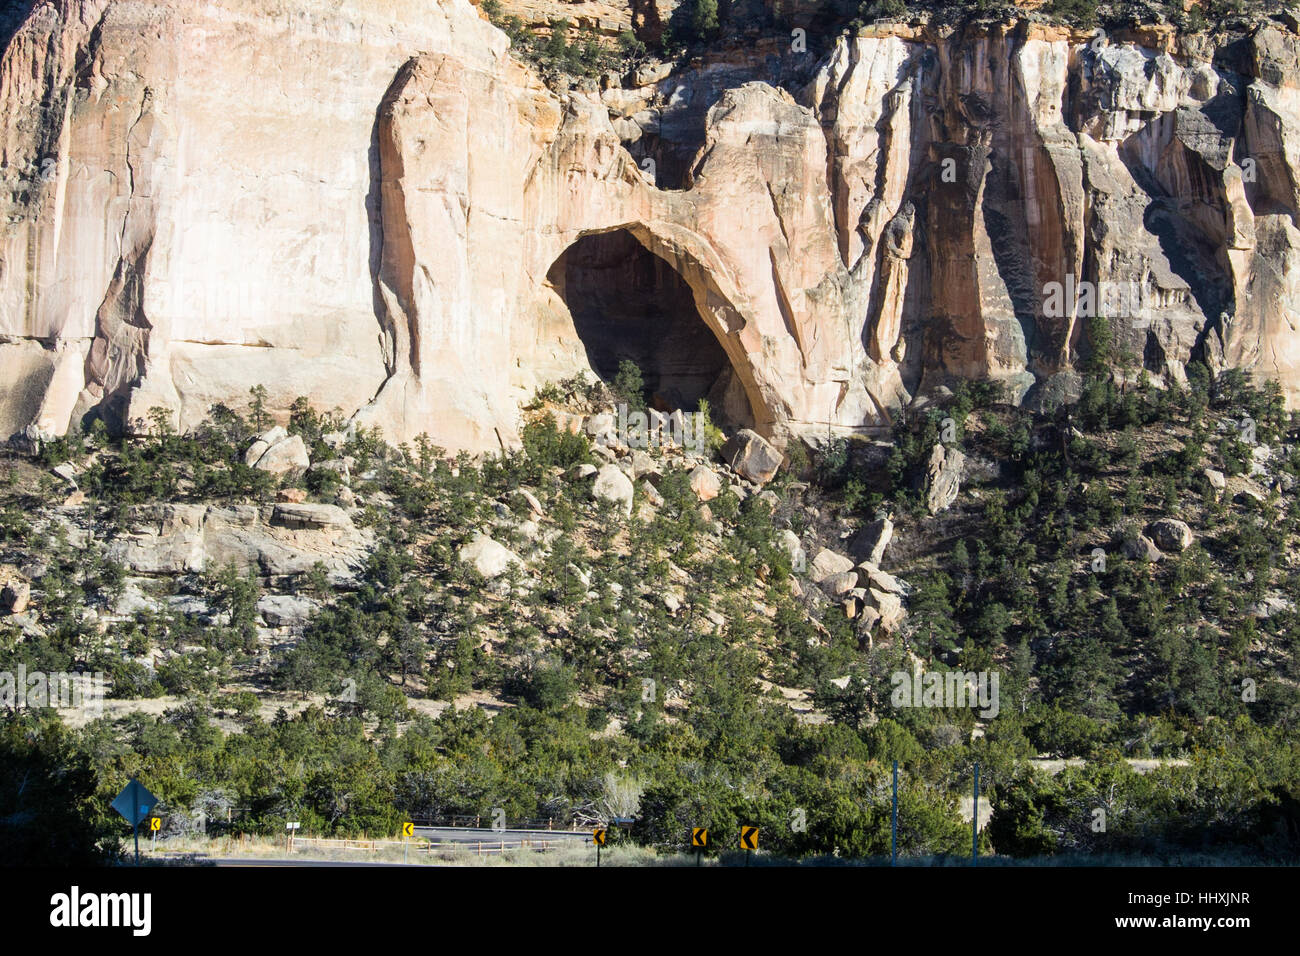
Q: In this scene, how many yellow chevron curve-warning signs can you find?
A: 5